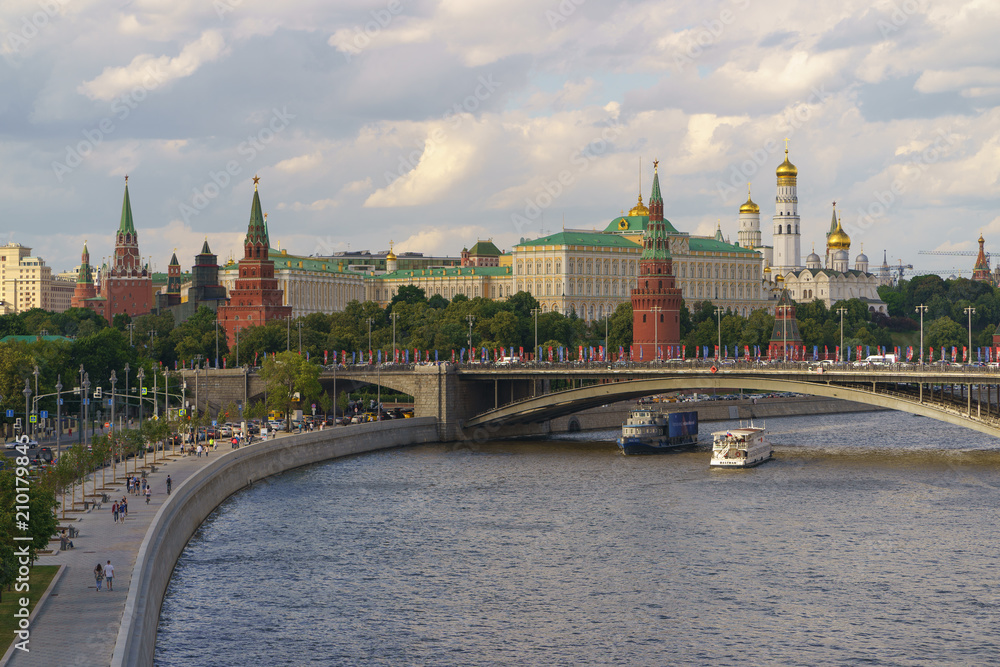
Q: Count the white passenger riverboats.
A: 1